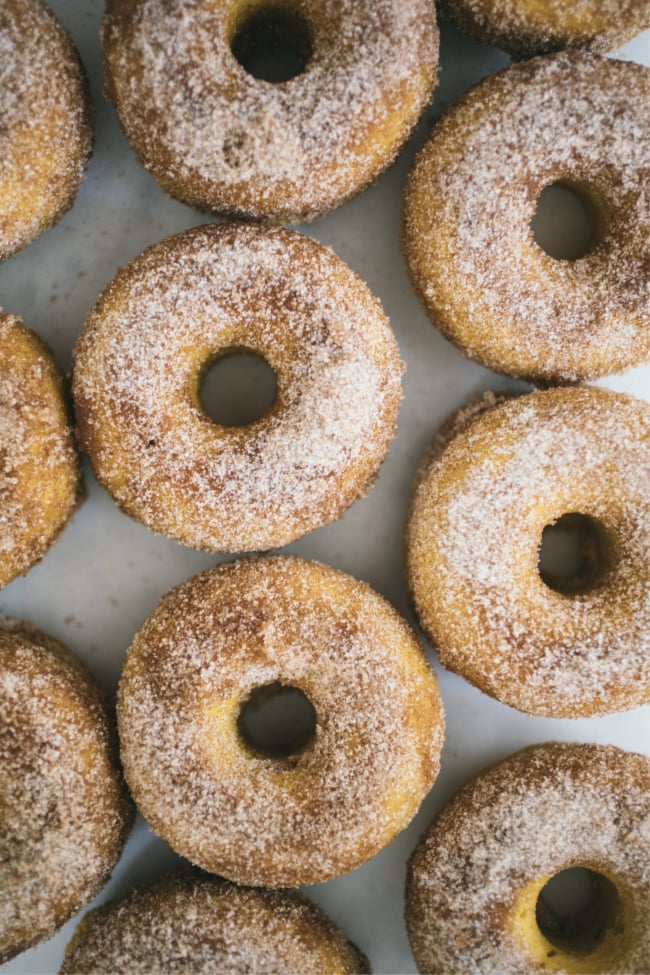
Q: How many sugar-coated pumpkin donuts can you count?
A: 11